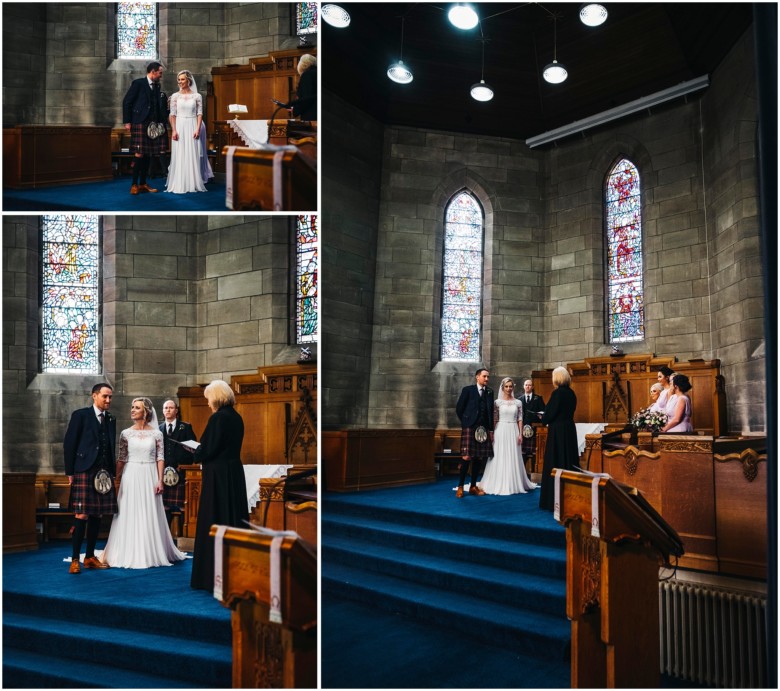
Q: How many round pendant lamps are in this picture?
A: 6